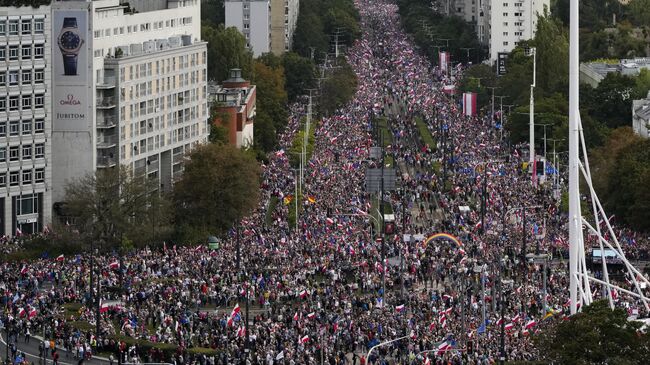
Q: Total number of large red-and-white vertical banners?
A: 2